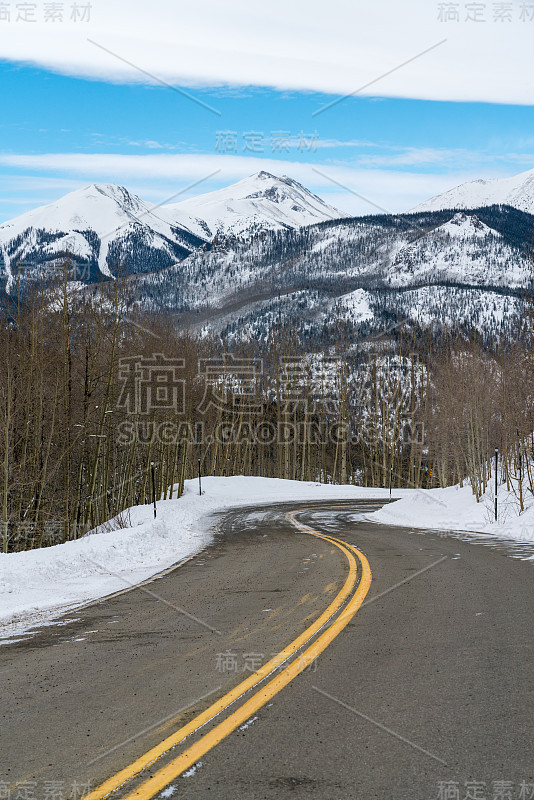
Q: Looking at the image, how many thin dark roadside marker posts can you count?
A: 4